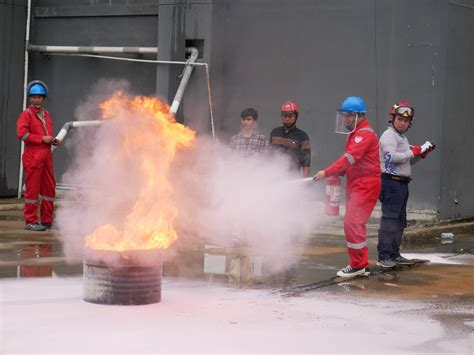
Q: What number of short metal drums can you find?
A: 1